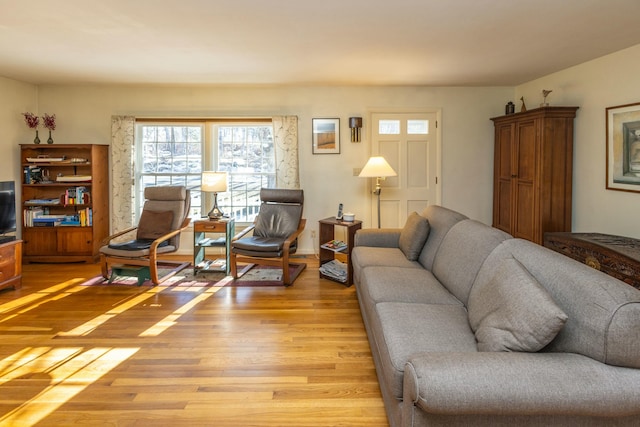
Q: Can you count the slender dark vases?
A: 2